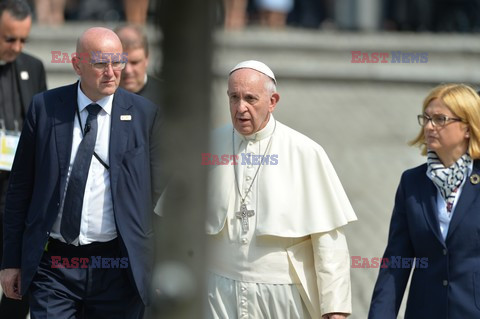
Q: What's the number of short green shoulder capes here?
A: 0